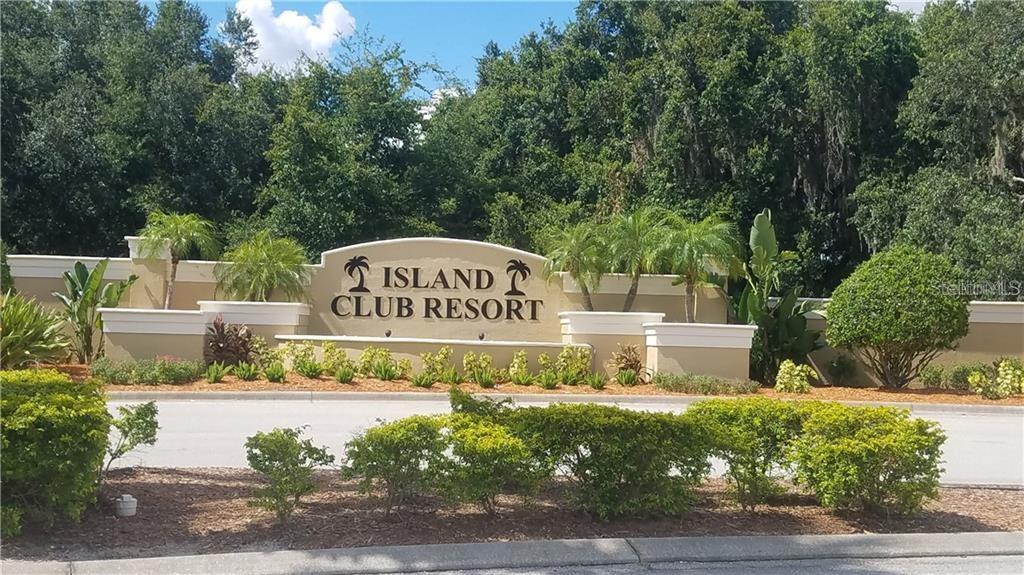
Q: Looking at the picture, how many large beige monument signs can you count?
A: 1